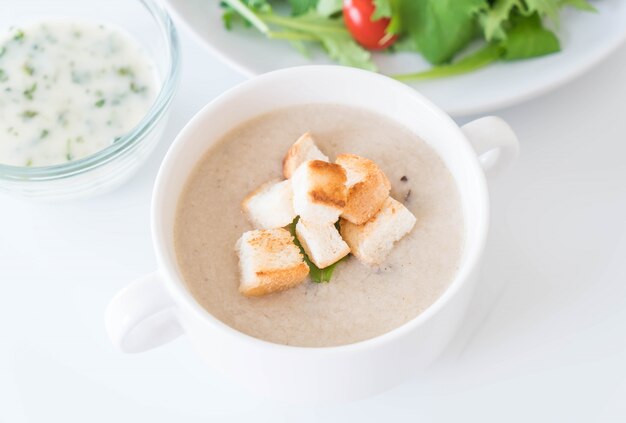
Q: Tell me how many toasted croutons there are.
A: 7